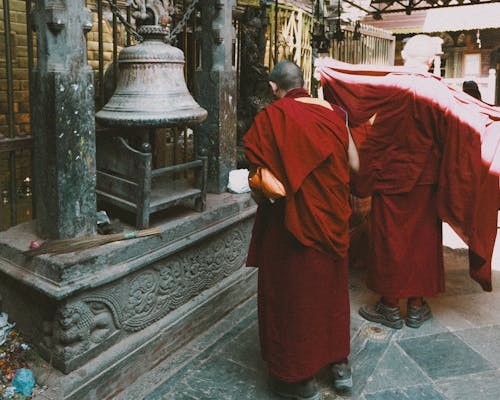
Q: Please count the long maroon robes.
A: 2